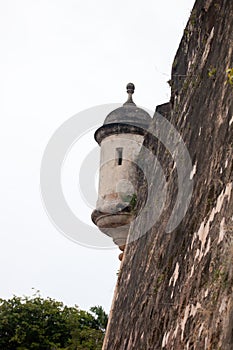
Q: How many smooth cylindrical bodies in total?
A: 1